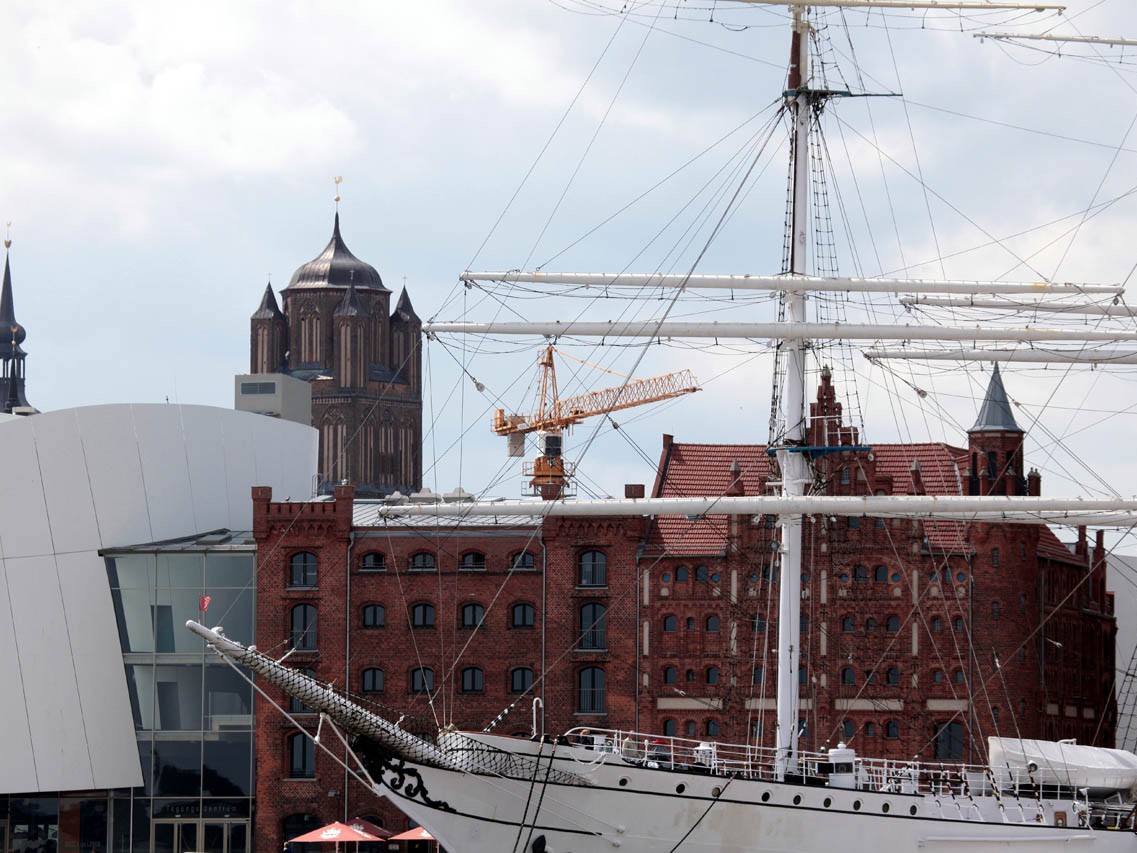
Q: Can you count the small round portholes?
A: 9